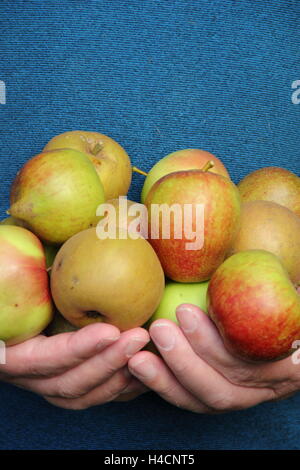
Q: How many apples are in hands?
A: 11